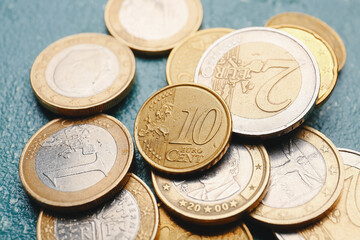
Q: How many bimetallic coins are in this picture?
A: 8